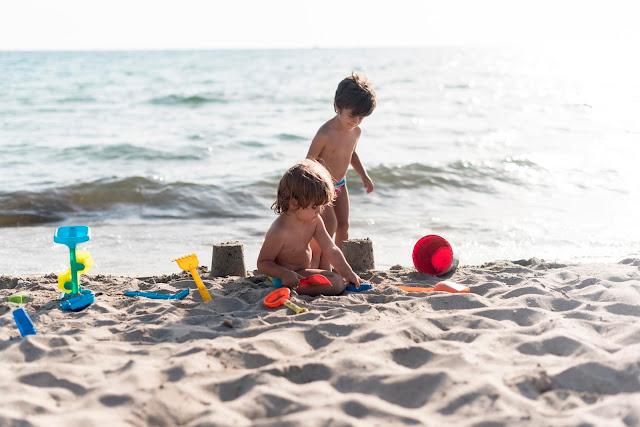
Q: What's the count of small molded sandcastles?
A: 2